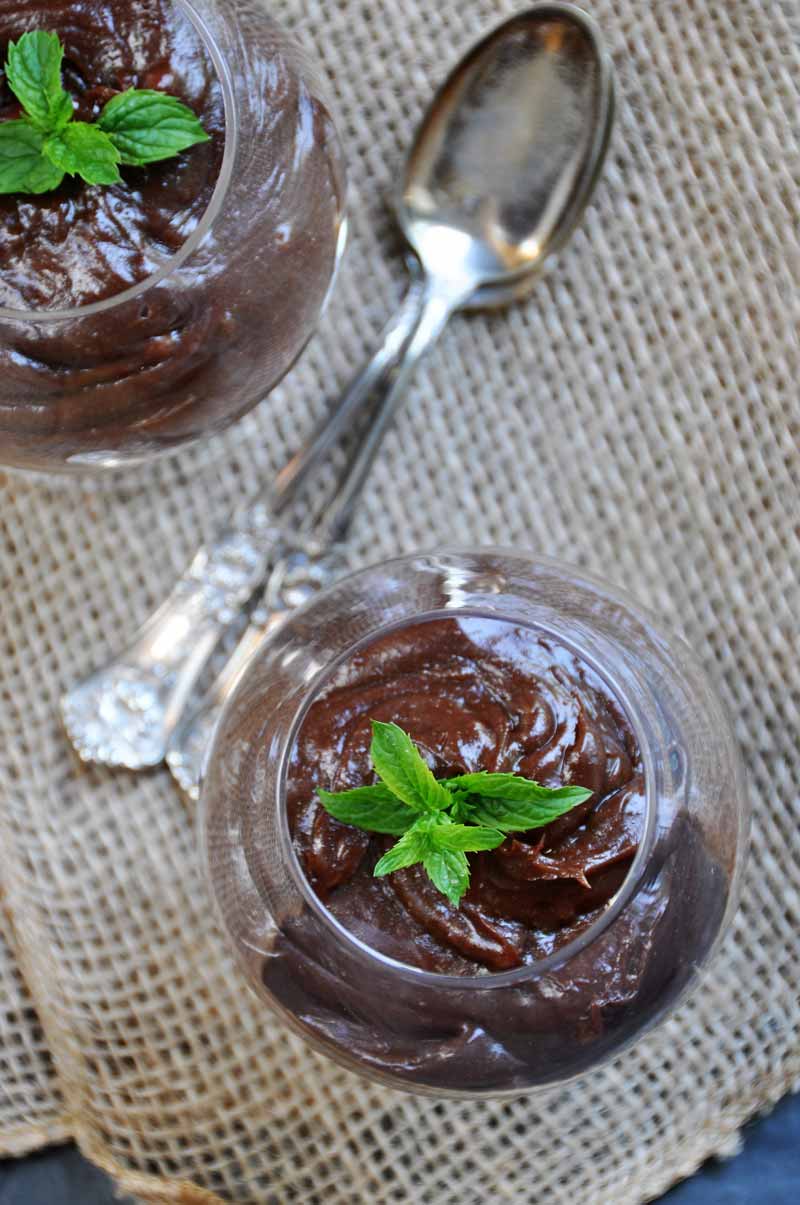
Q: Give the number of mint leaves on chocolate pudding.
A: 10